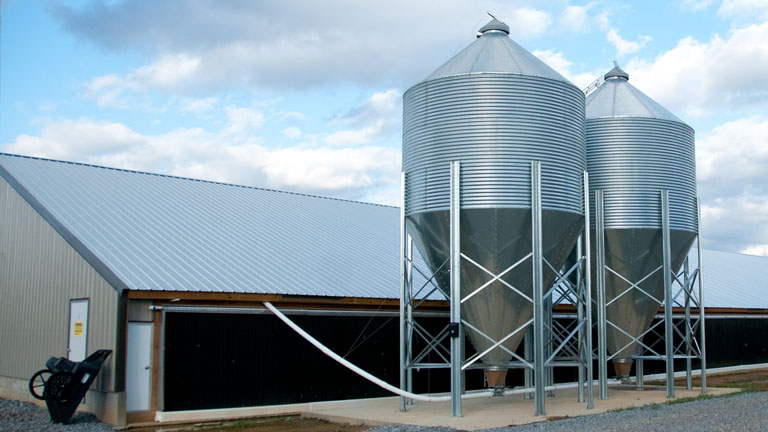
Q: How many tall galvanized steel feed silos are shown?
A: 2